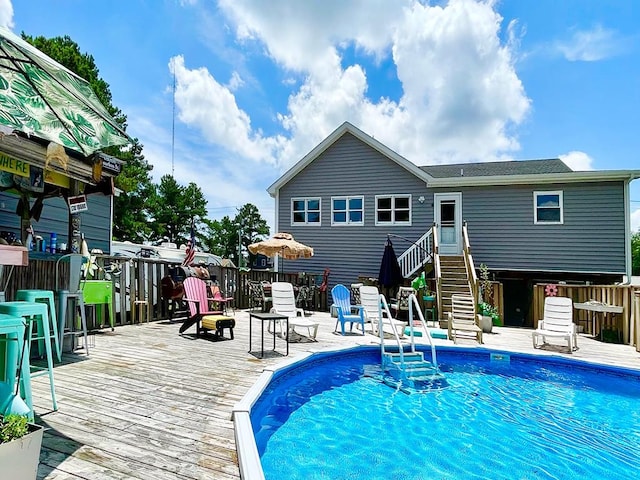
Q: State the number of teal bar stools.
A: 3